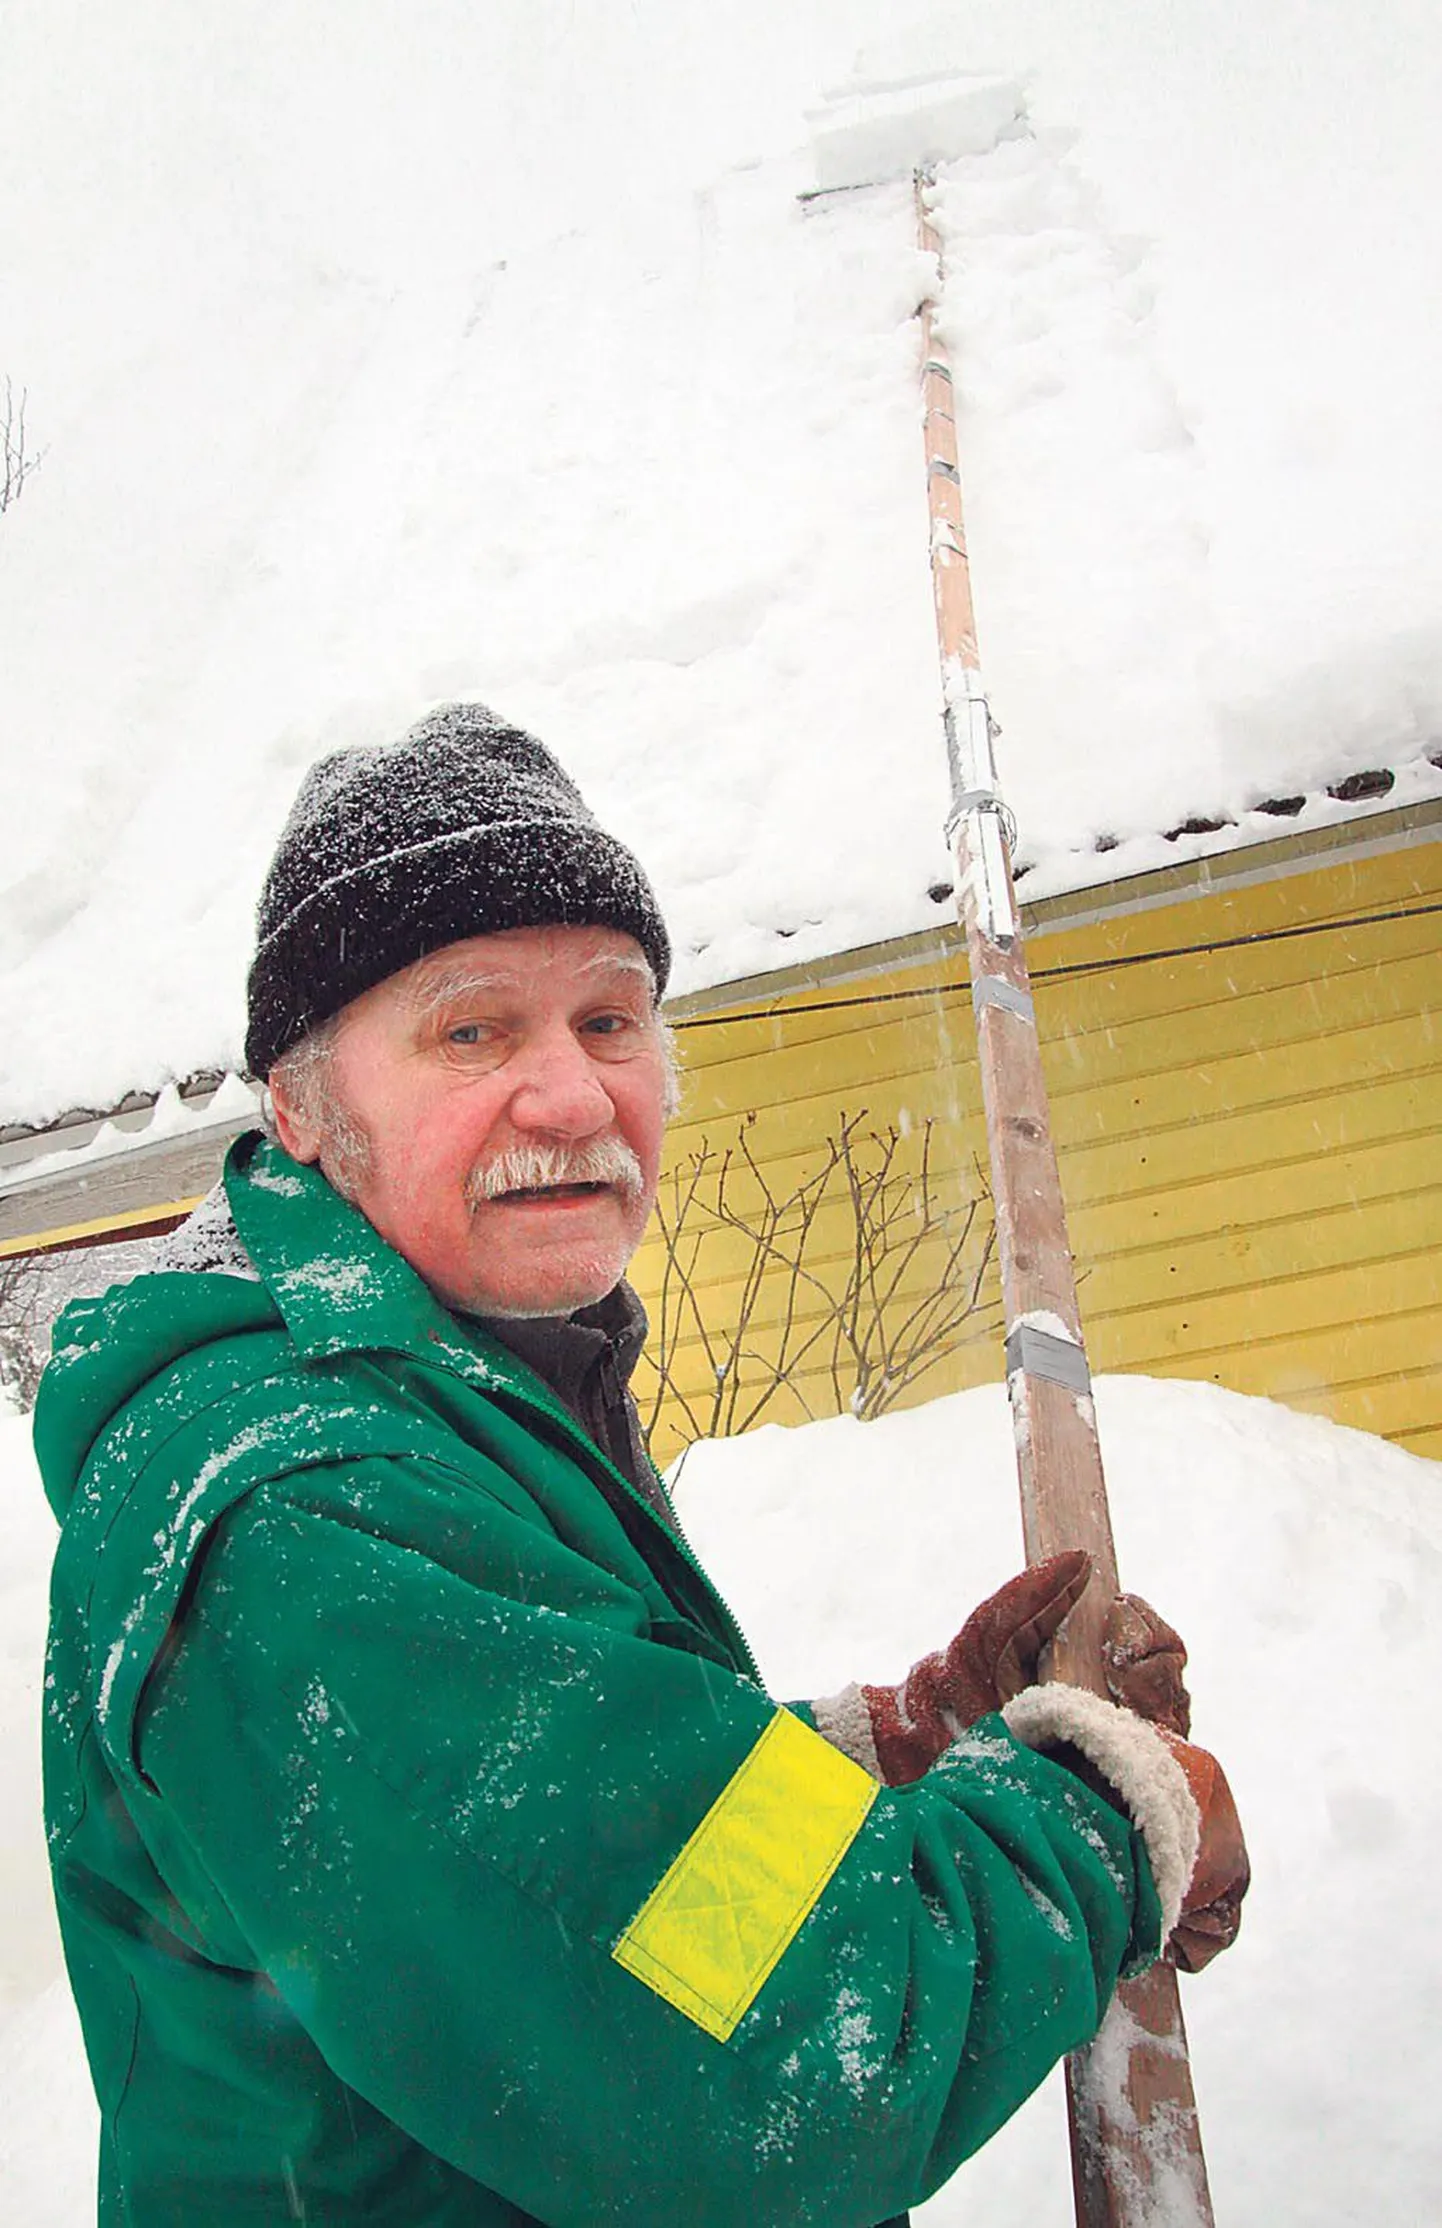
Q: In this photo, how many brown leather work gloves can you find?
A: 2